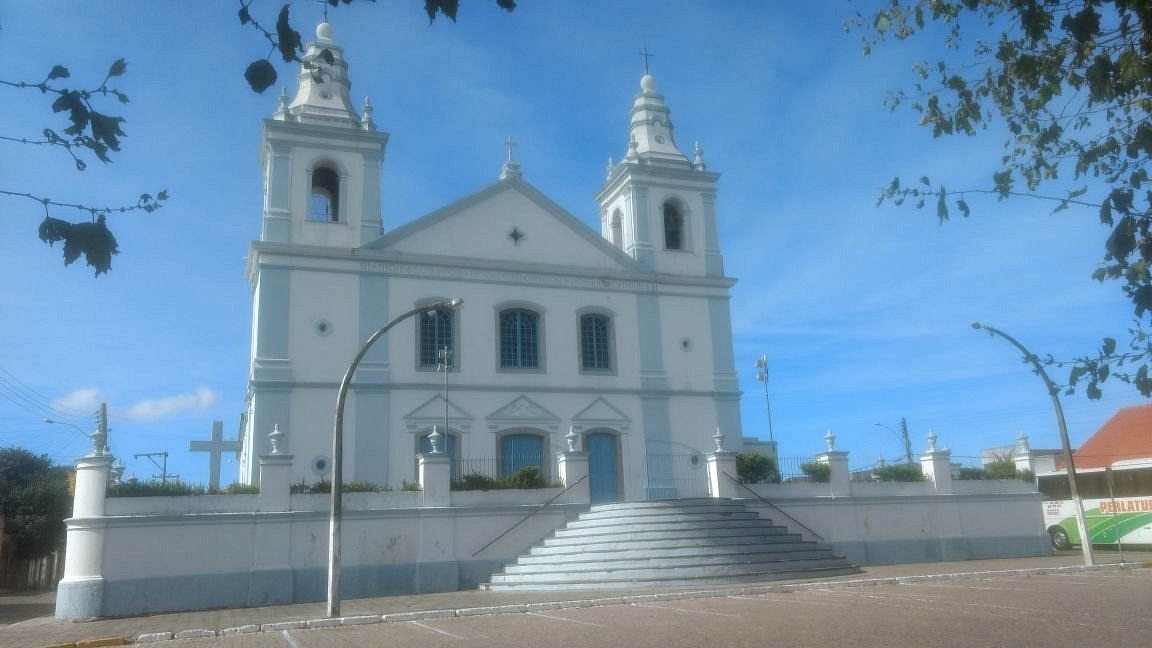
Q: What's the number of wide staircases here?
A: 1